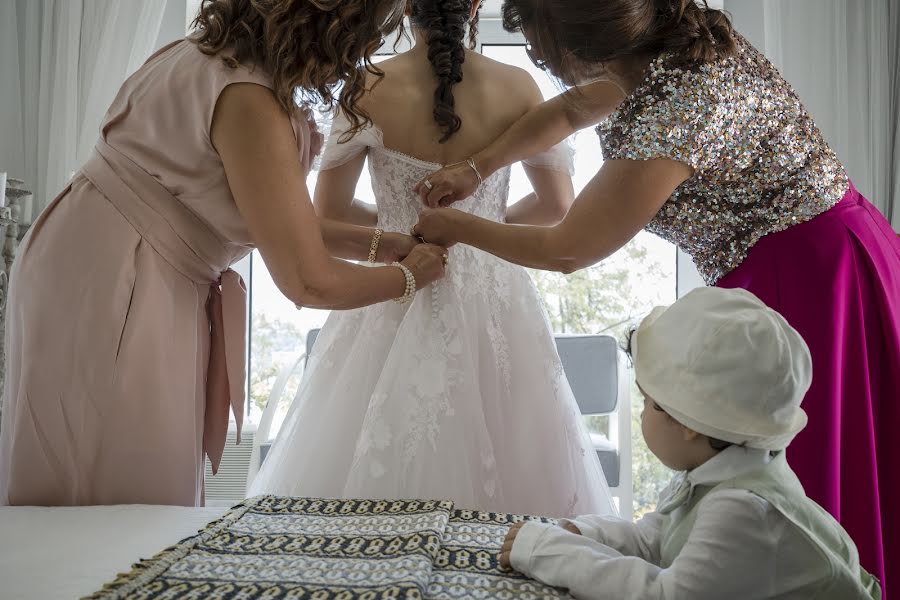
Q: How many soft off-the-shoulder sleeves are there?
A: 2